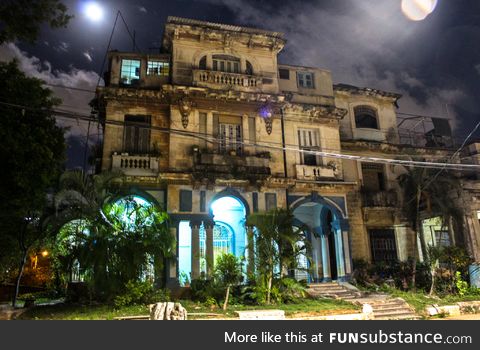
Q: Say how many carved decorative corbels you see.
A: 2